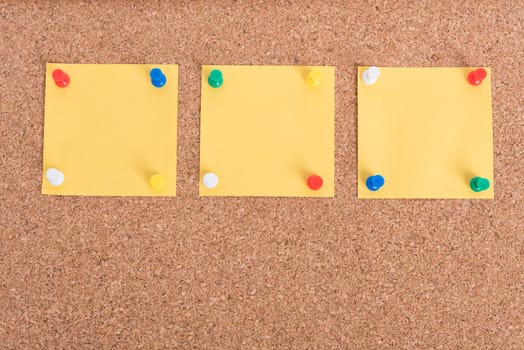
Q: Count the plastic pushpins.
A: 12